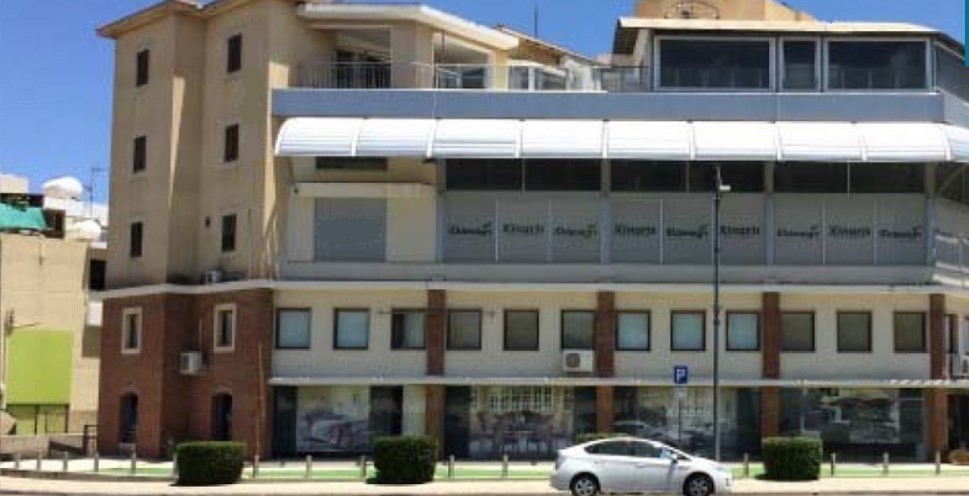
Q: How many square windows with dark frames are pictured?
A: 12